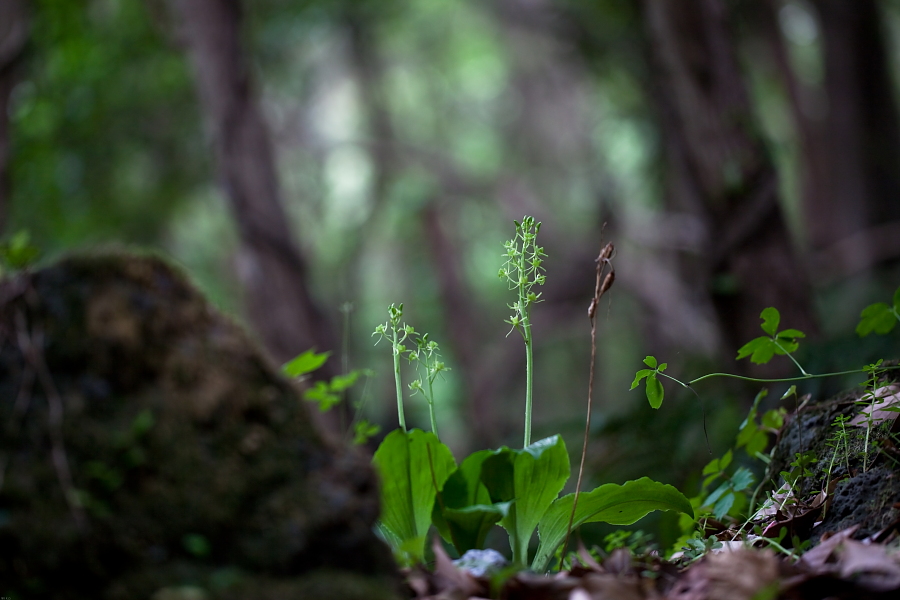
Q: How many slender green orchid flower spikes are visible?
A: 3